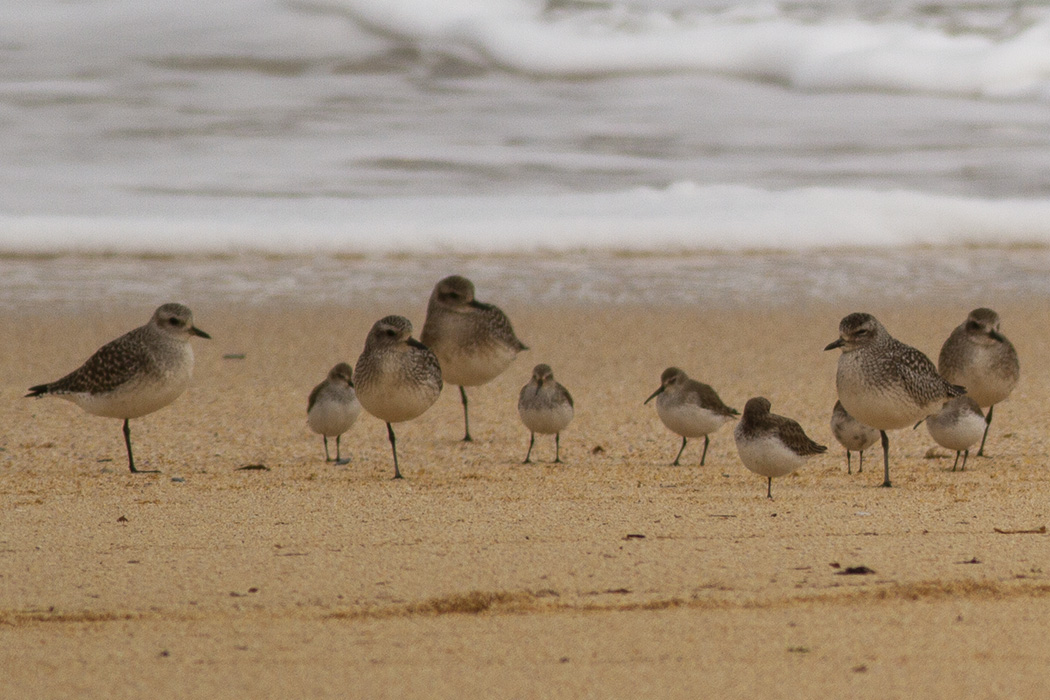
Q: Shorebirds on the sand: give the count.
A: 11